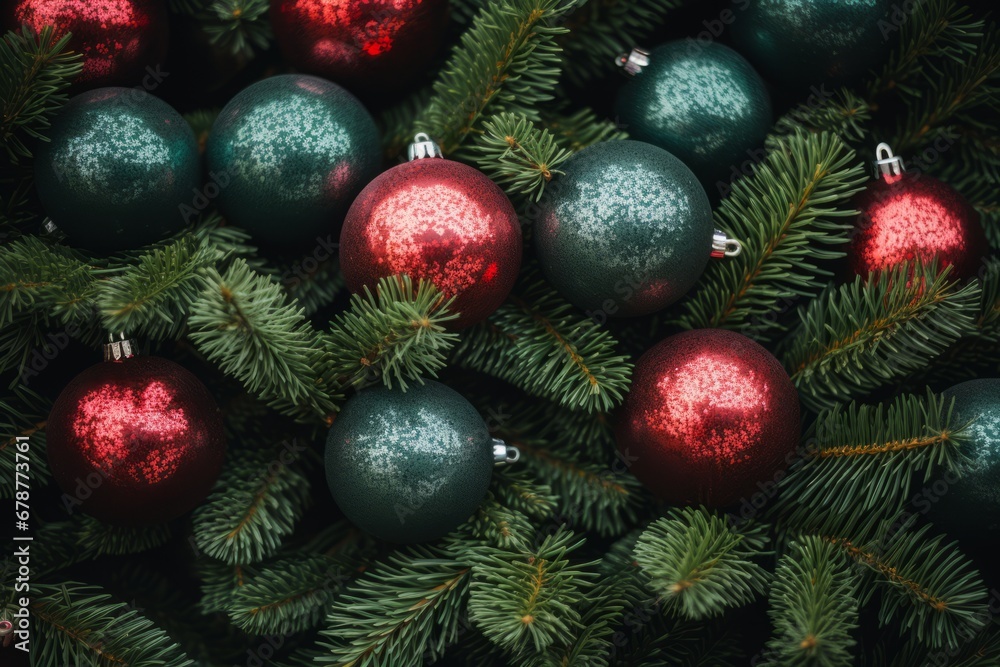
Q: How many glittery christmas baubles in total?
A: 13